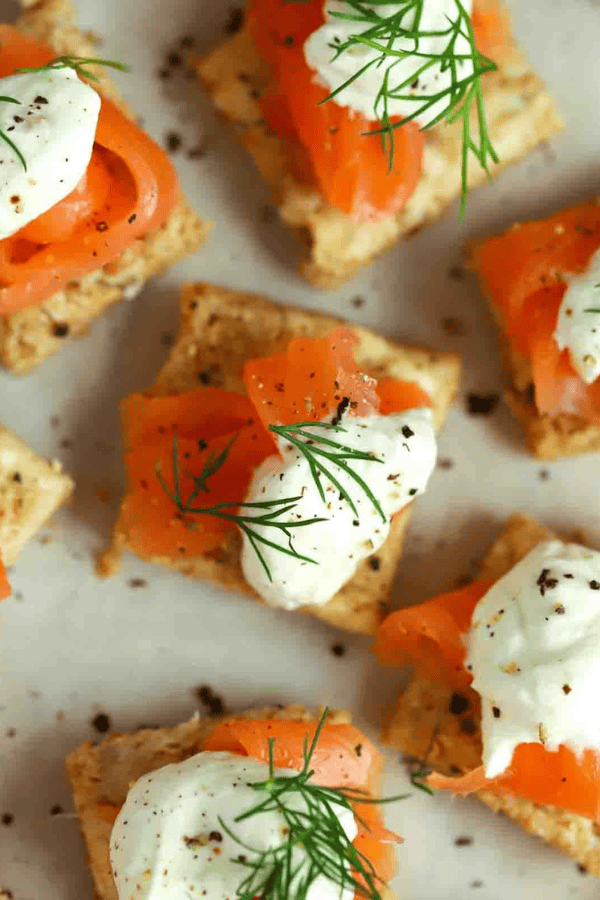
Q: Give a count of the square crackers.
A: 7